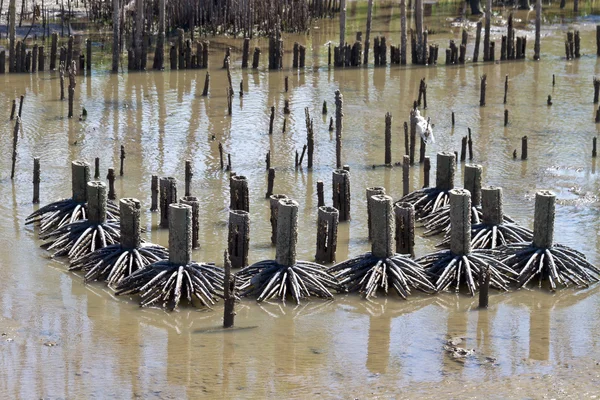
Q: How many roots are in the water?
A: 11